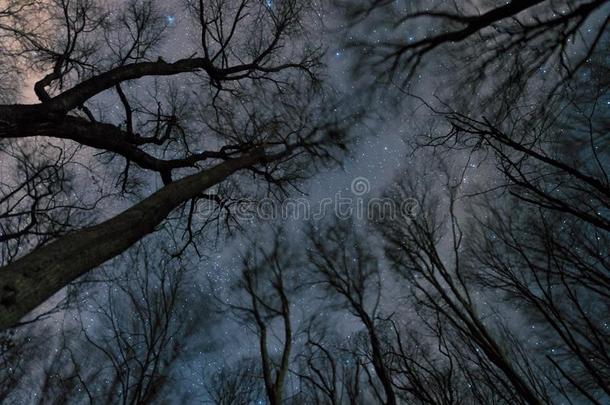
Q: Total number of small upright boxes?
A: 0